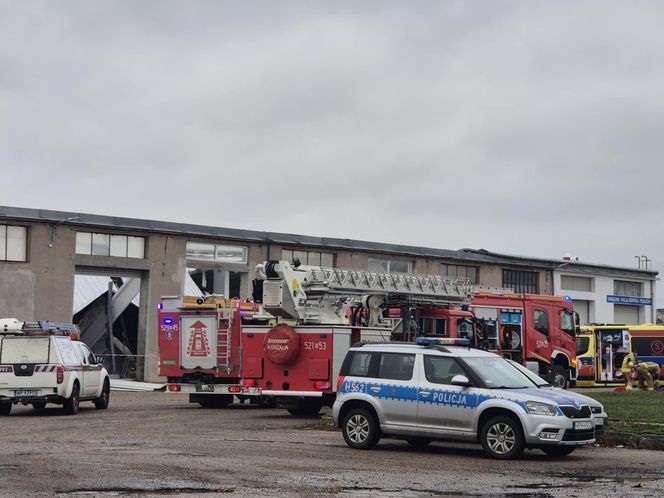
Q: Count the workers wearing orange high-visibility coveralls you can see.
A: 0